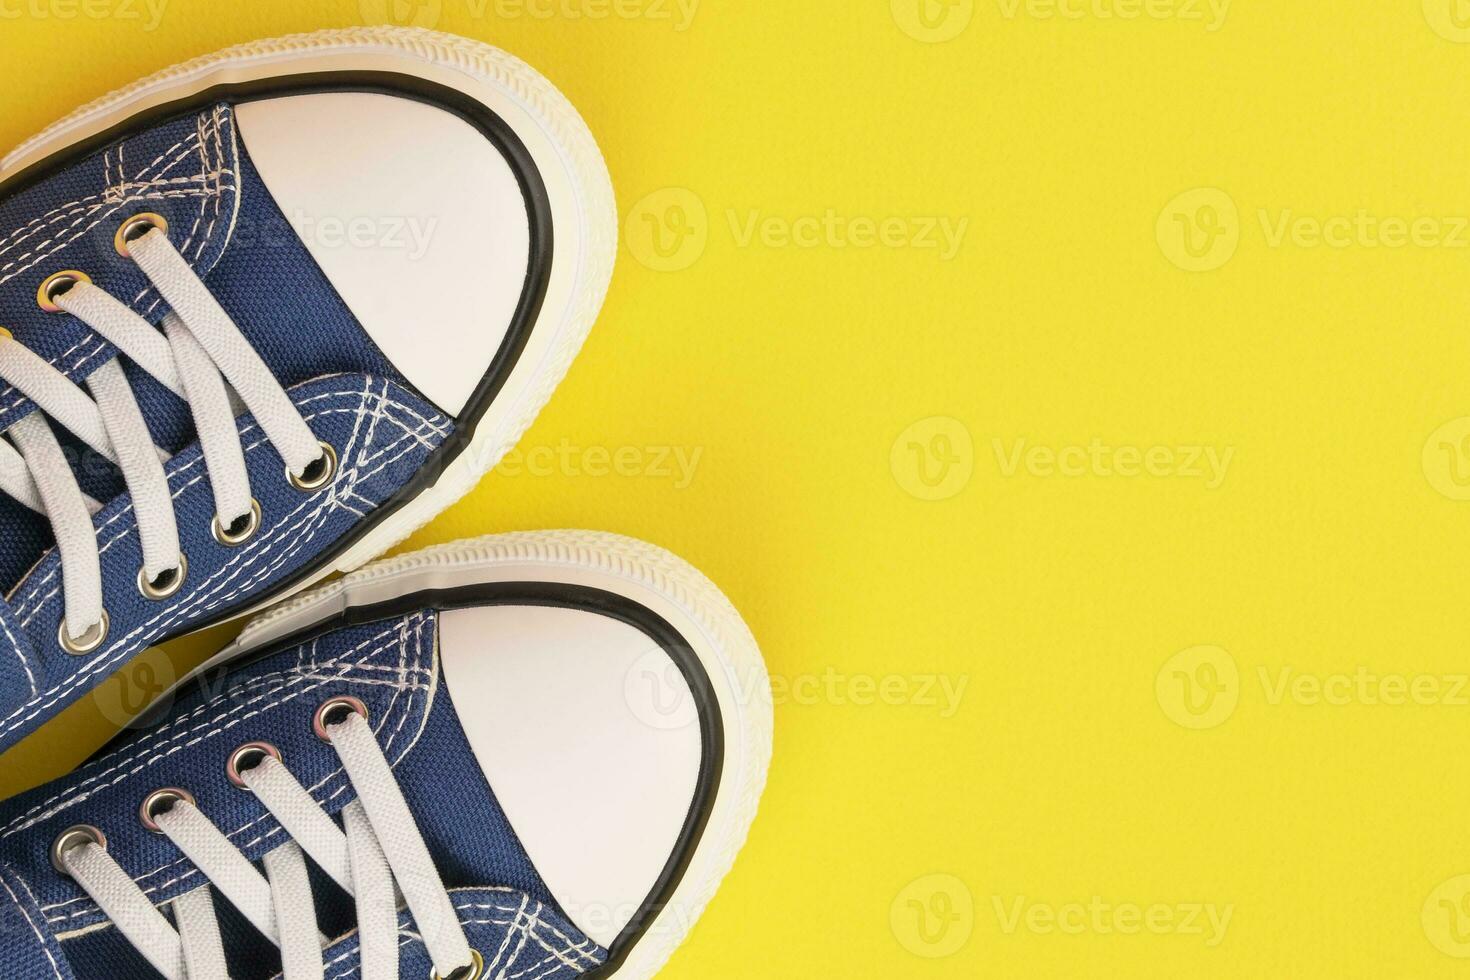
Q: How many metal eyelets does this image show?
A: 12